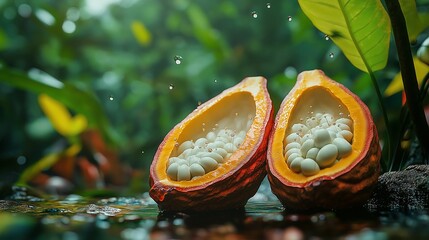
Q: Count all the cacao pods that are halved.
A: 2